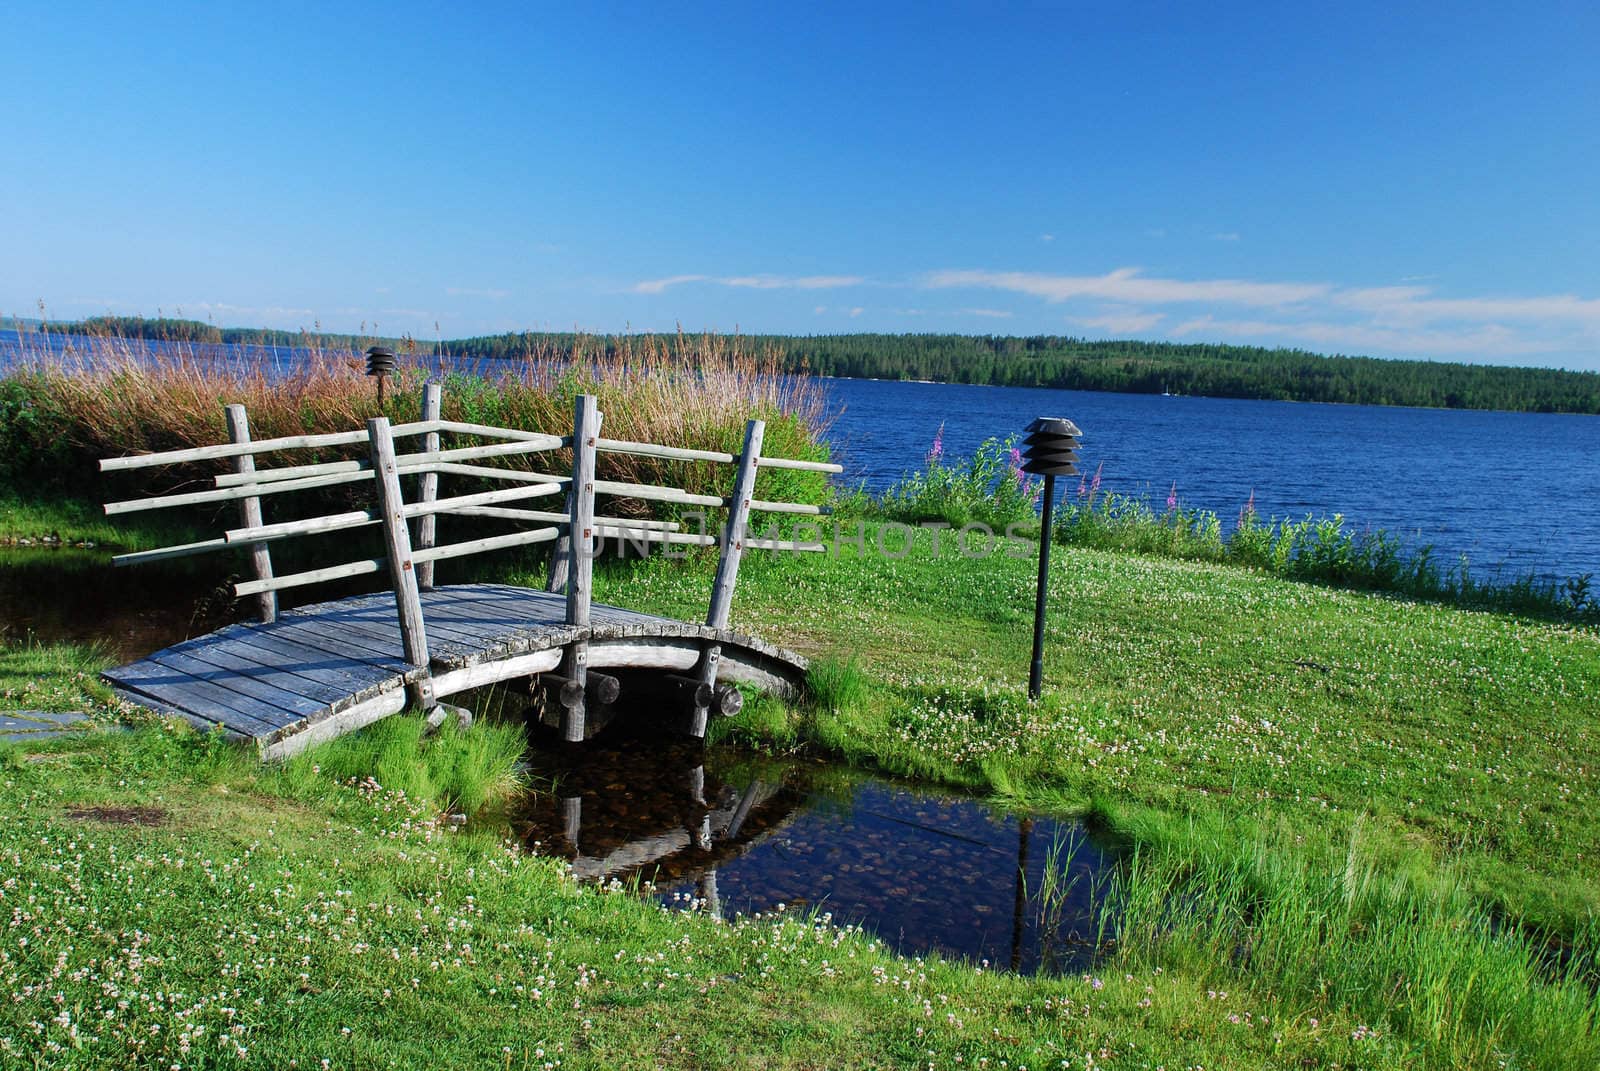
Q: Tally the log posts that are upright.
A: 6